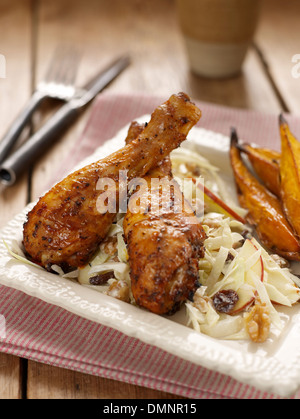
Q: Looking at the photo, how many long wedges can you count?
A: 3